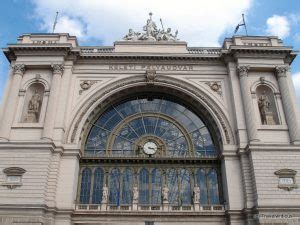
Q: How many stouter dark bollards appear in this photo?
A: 0